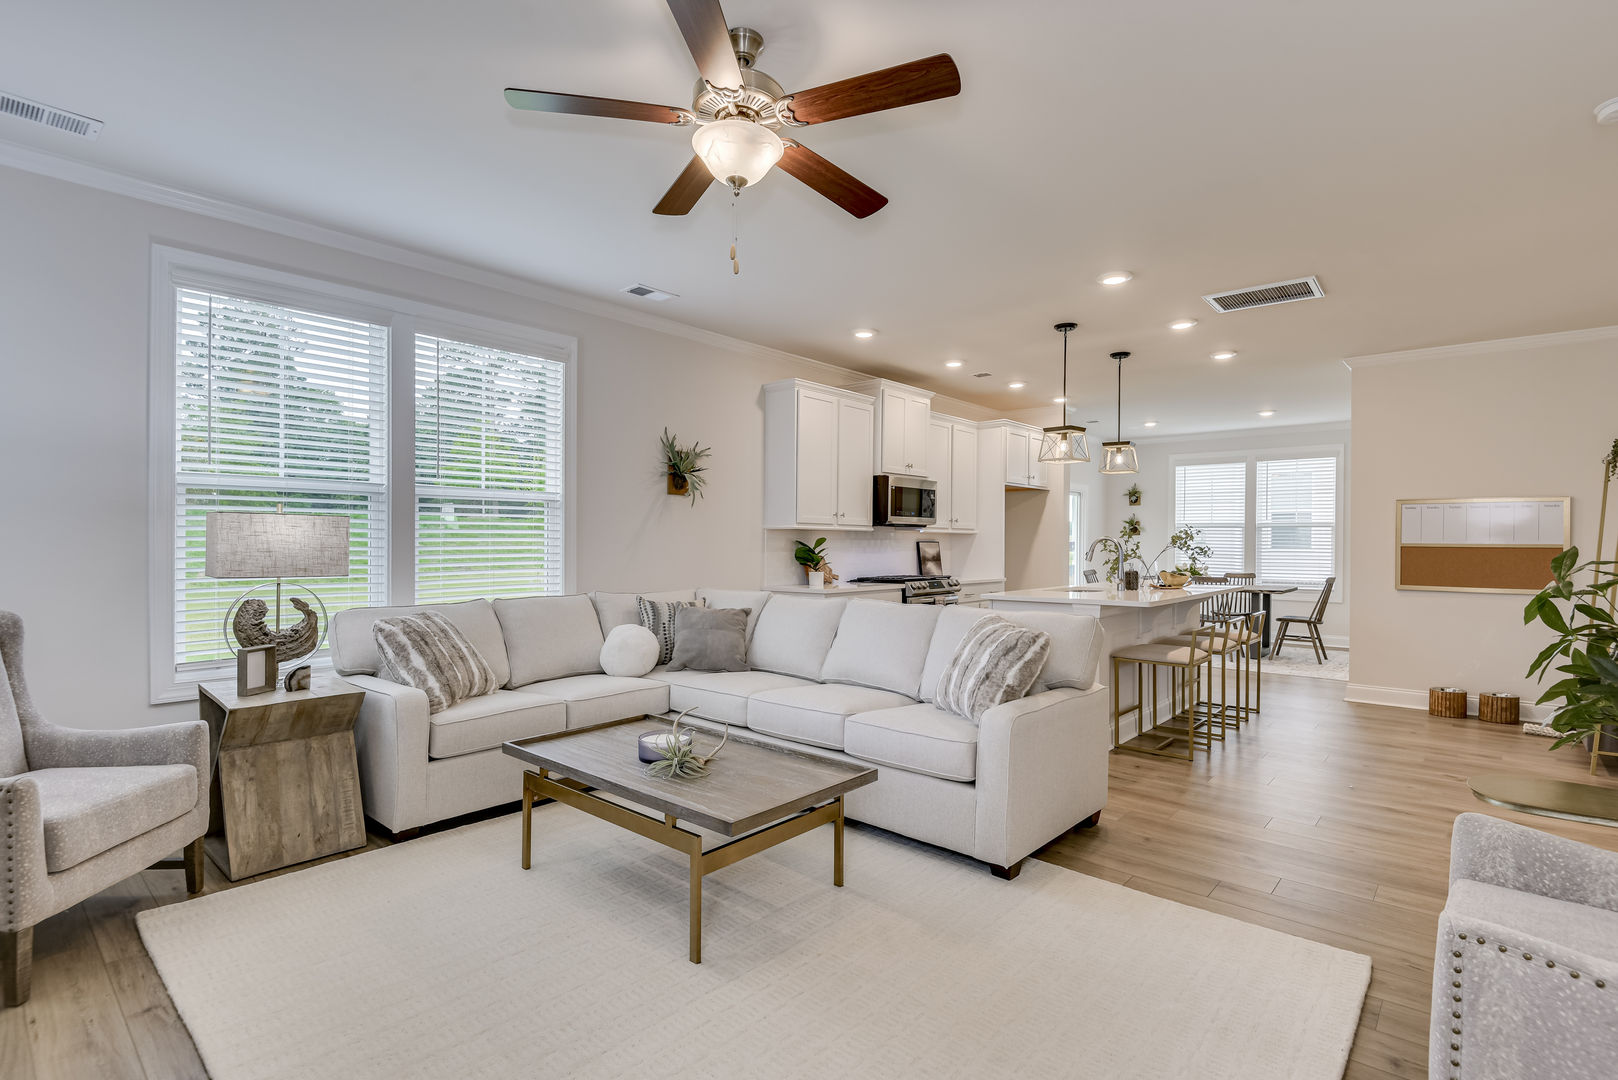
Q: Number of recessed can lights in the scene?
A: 9